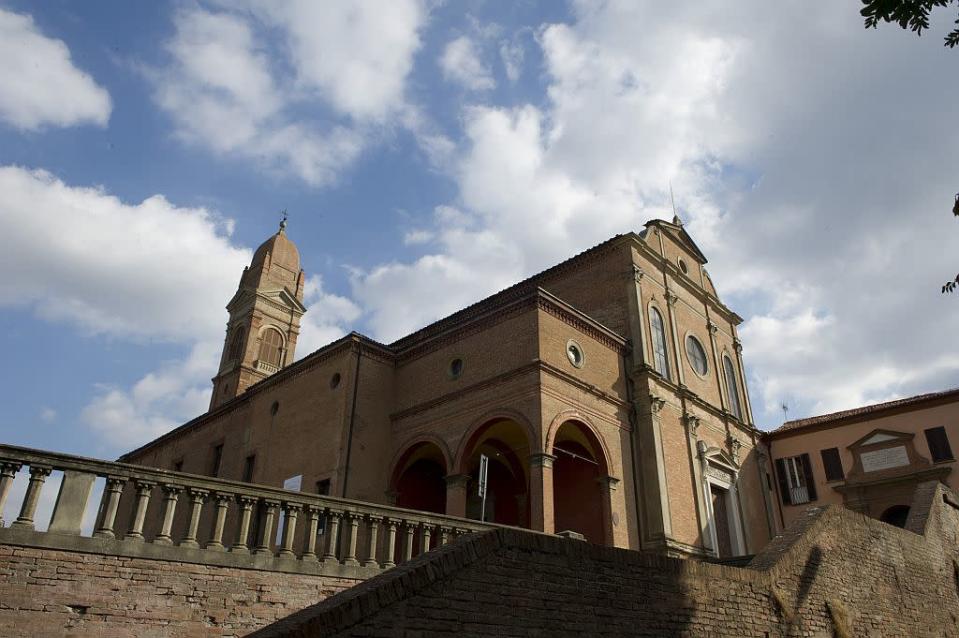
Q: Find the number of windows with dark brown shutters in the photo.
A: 3